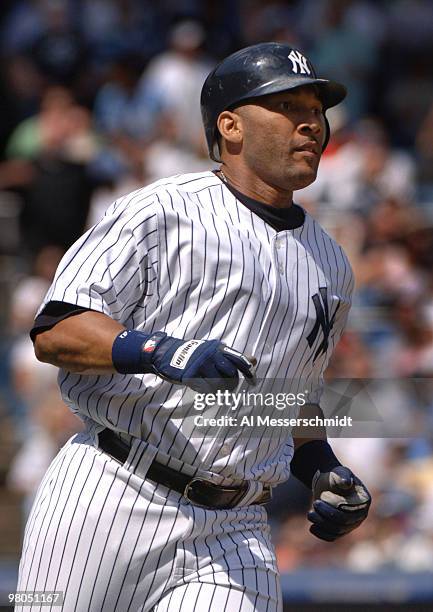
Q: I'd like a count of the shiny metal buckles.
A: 1